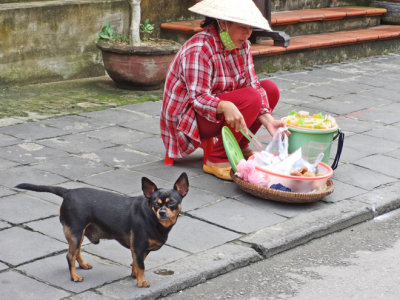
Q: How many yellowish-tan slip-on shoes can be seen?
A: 1